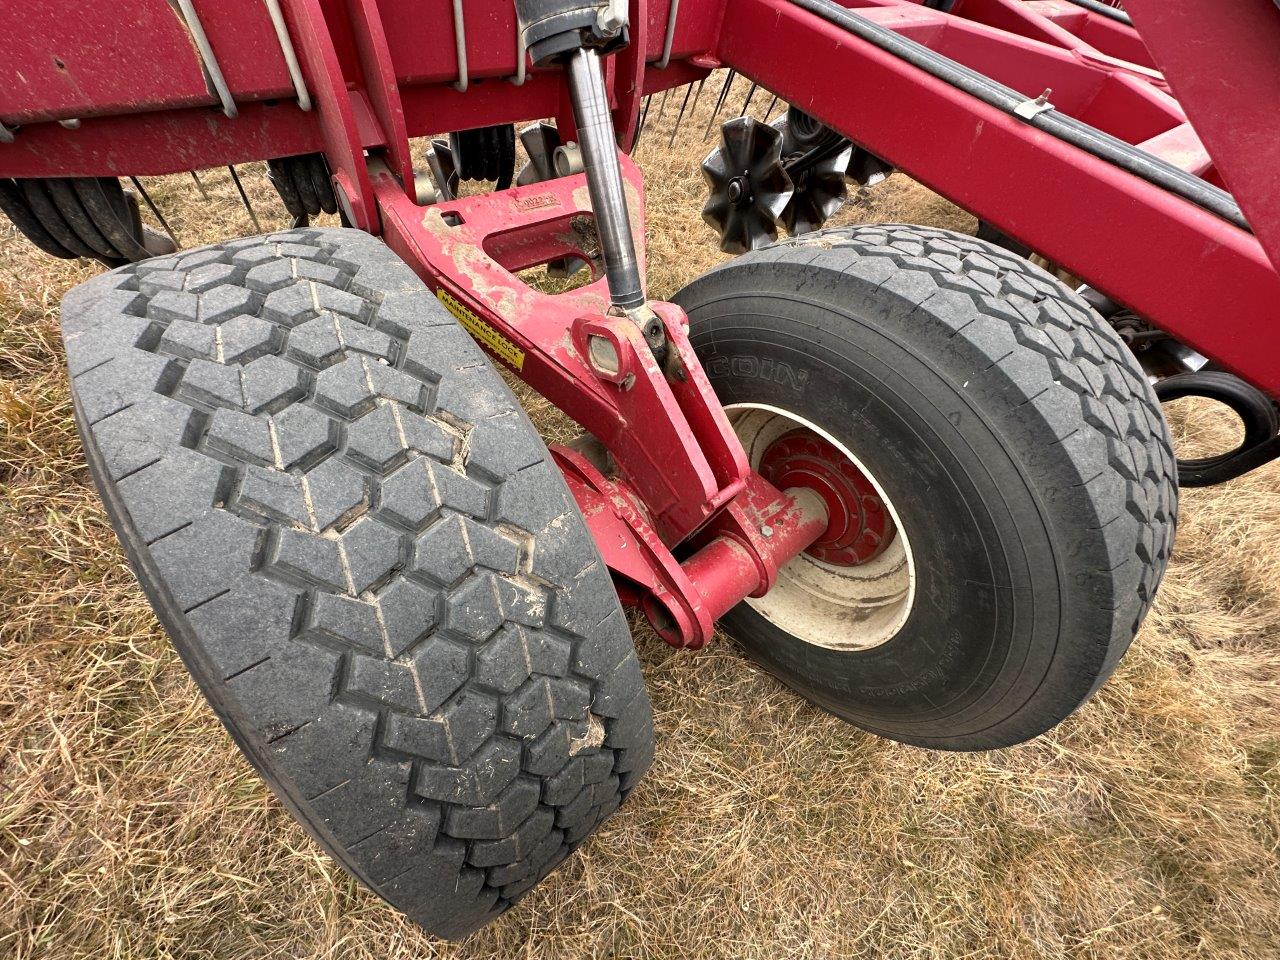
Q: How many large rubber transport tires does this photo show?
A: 2